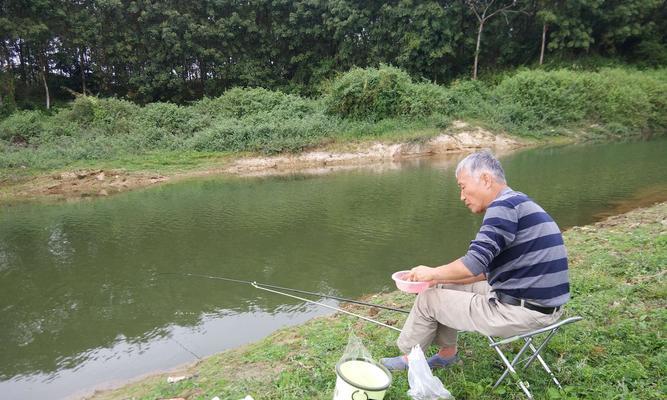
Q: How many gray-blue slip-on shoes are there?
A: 2